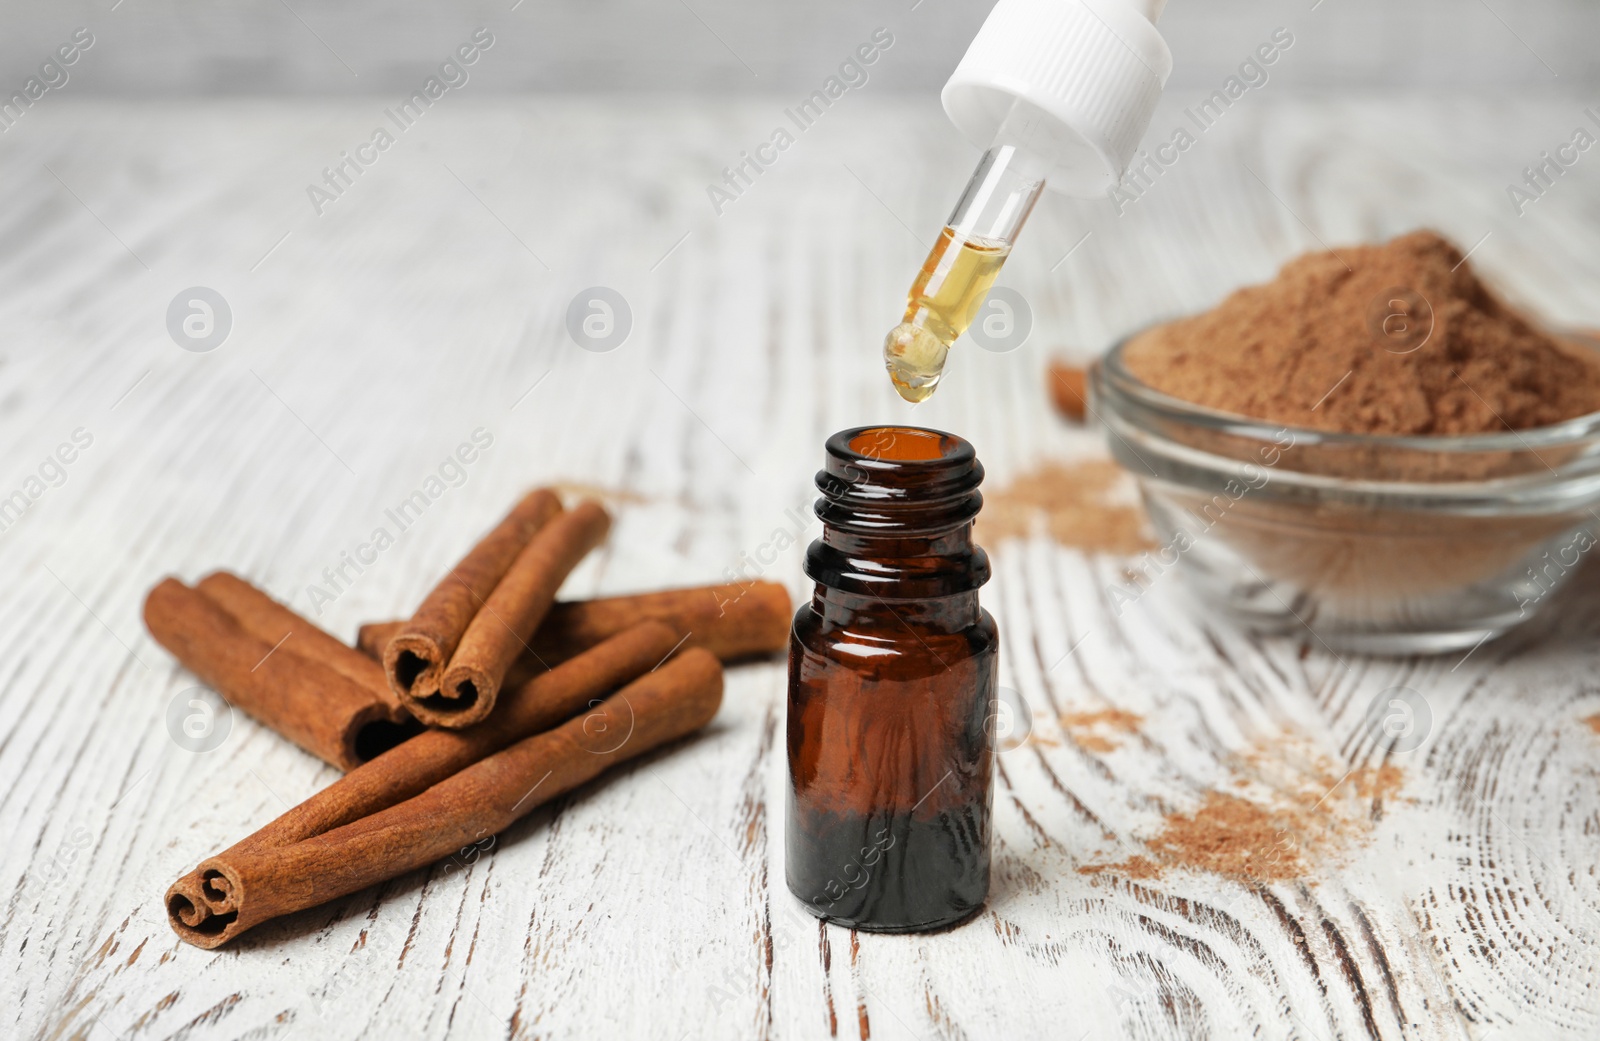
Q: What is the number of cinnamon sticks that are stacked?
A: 4